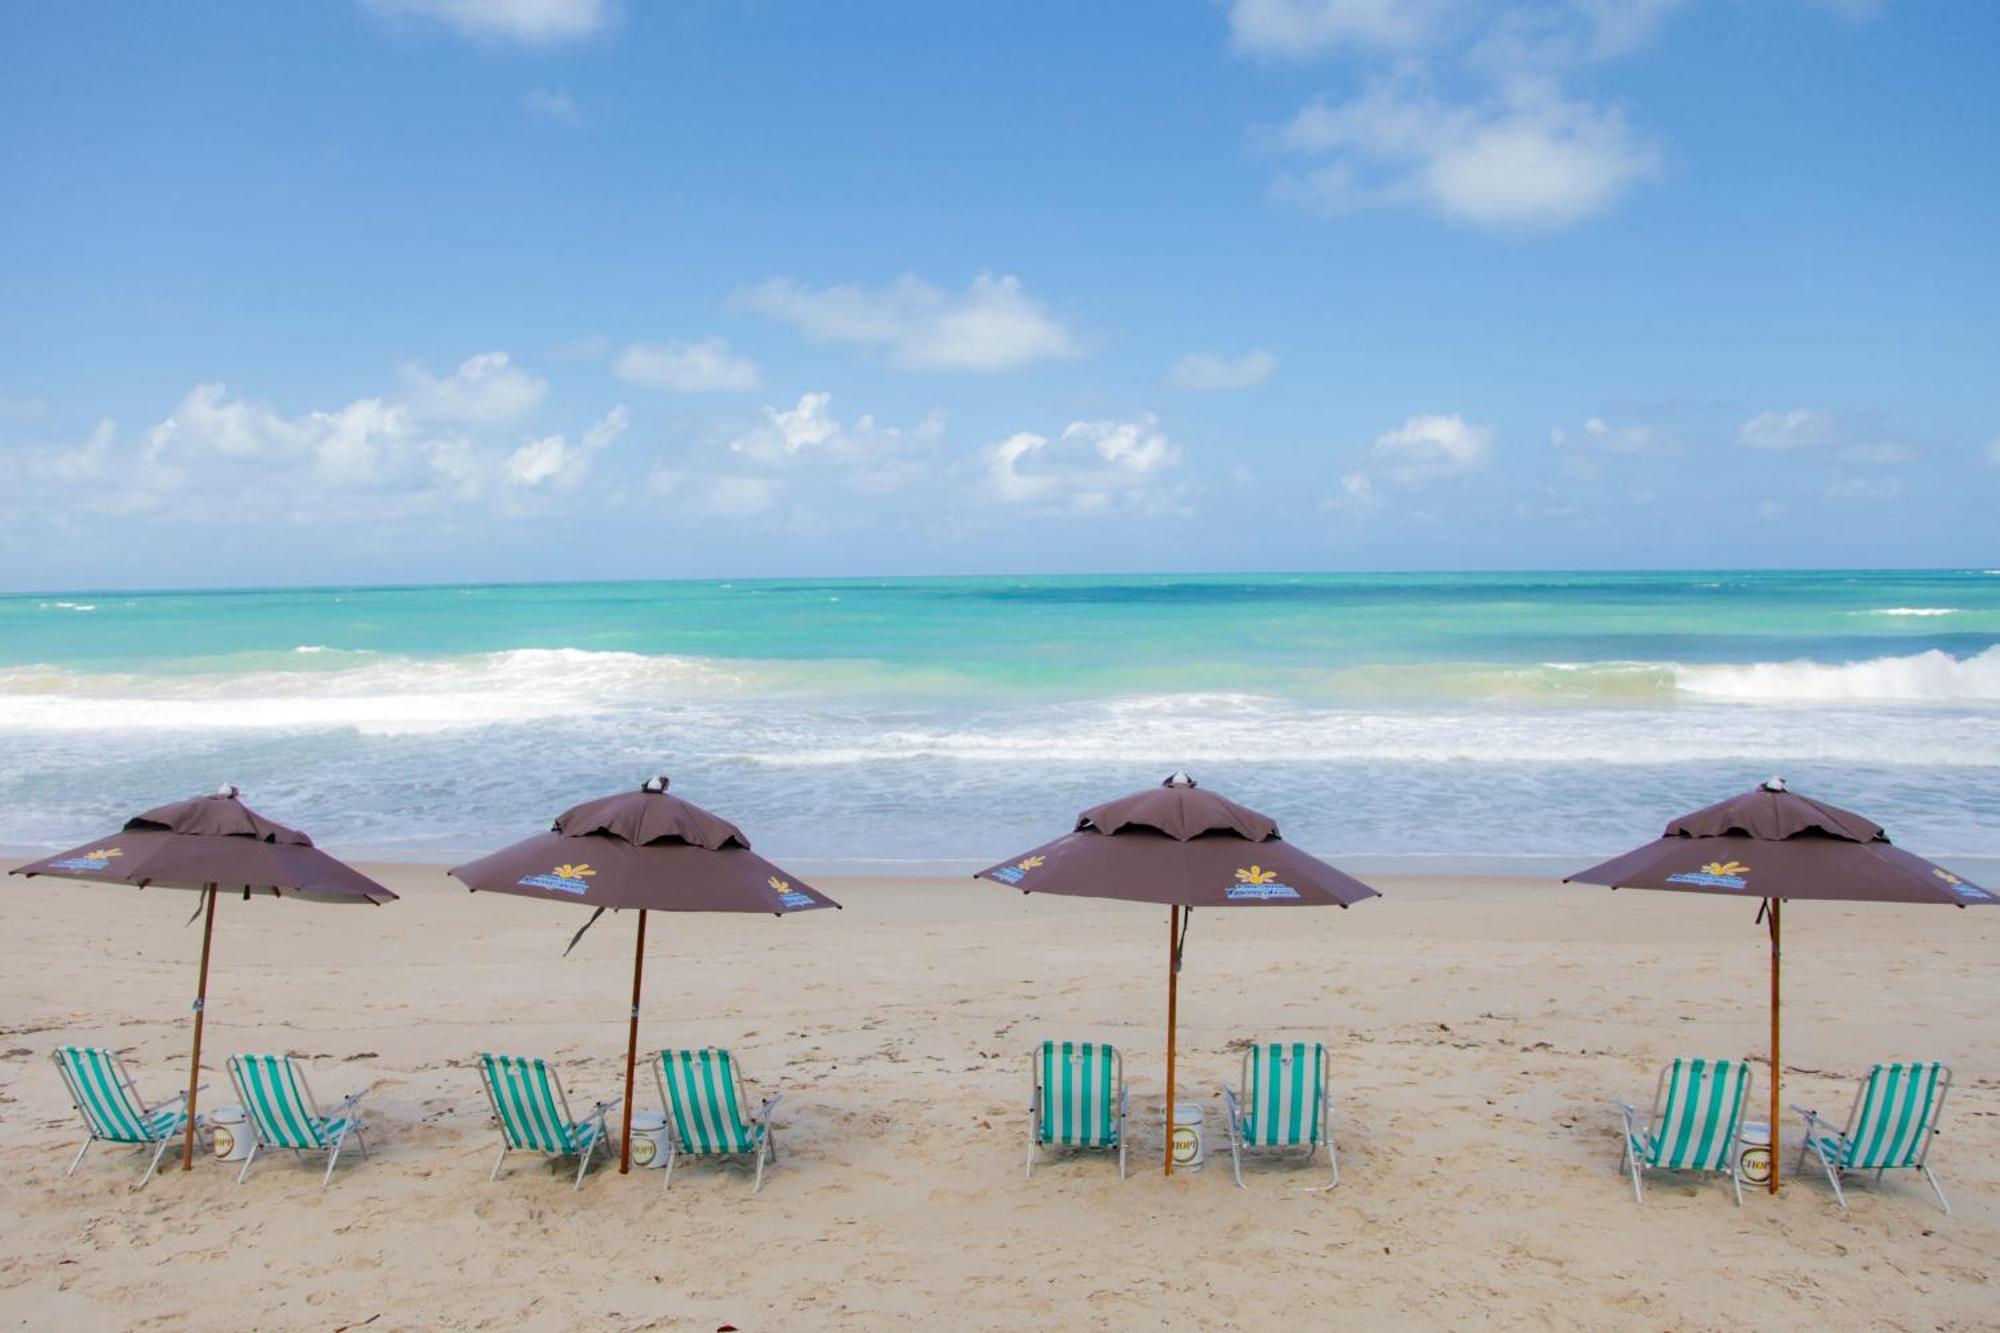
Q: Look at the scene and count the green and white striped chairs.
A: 8